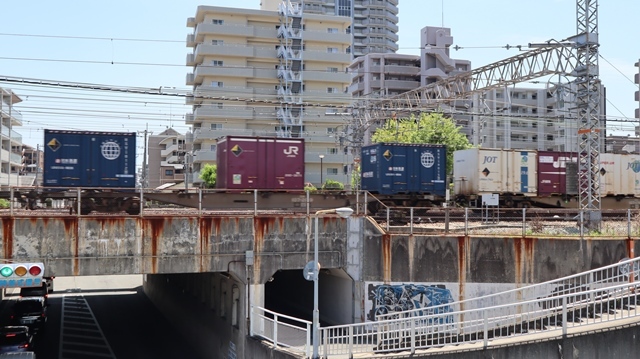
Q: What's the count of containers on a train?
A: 6